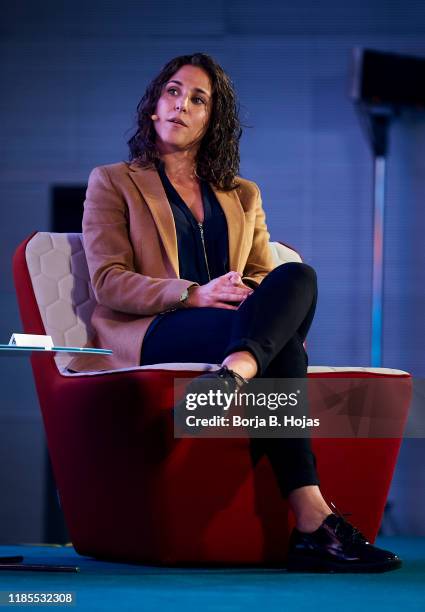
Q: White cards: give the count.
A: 1